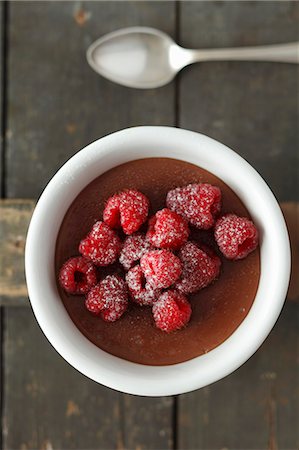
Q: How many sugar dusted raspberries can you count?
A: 12